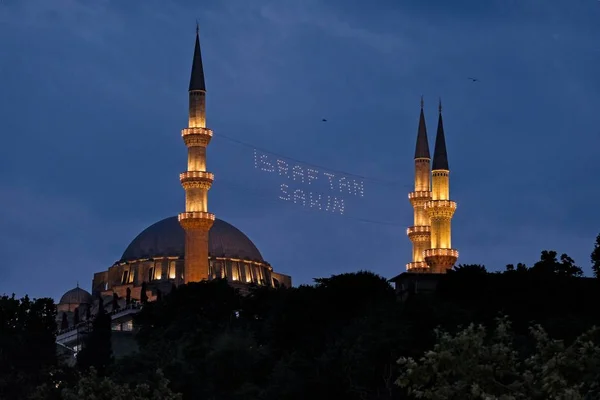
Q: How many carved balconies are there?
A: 8